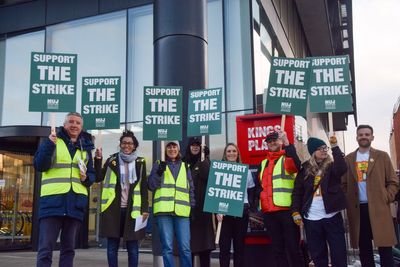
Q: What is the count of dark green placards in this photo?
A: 7